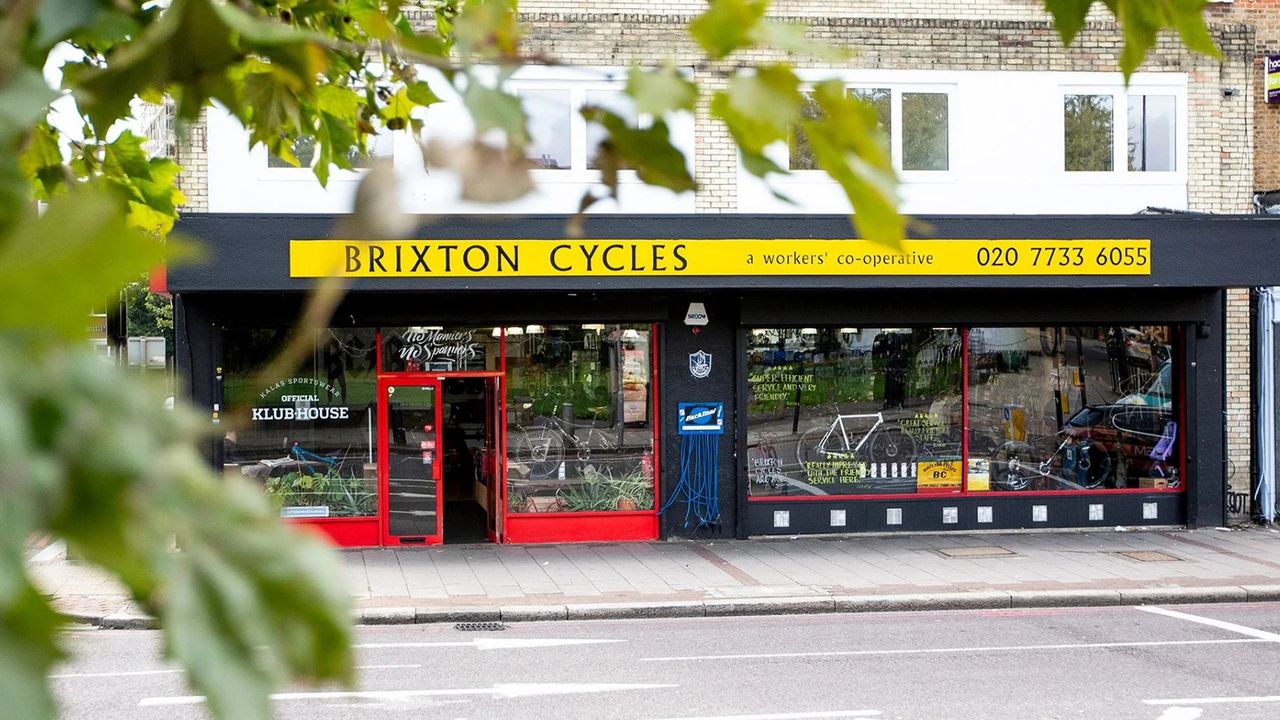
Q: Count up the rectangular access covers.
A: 2